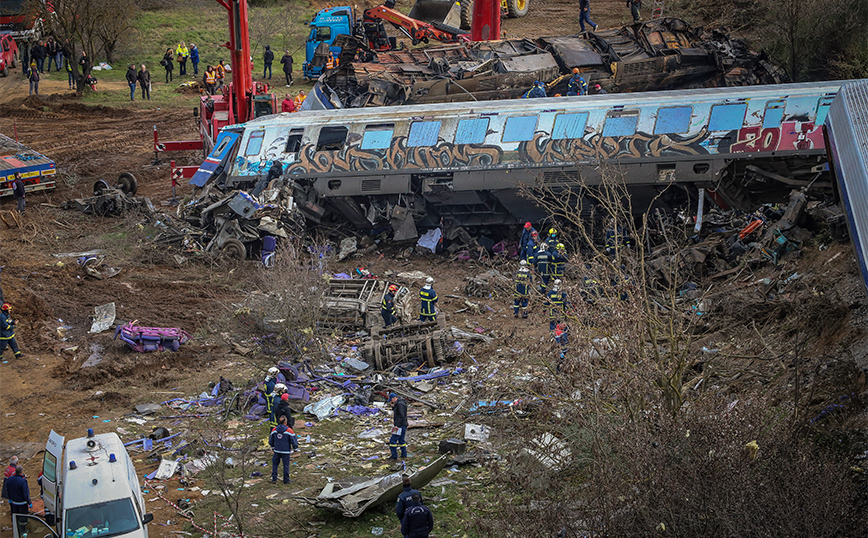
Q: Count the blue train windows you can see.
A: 11